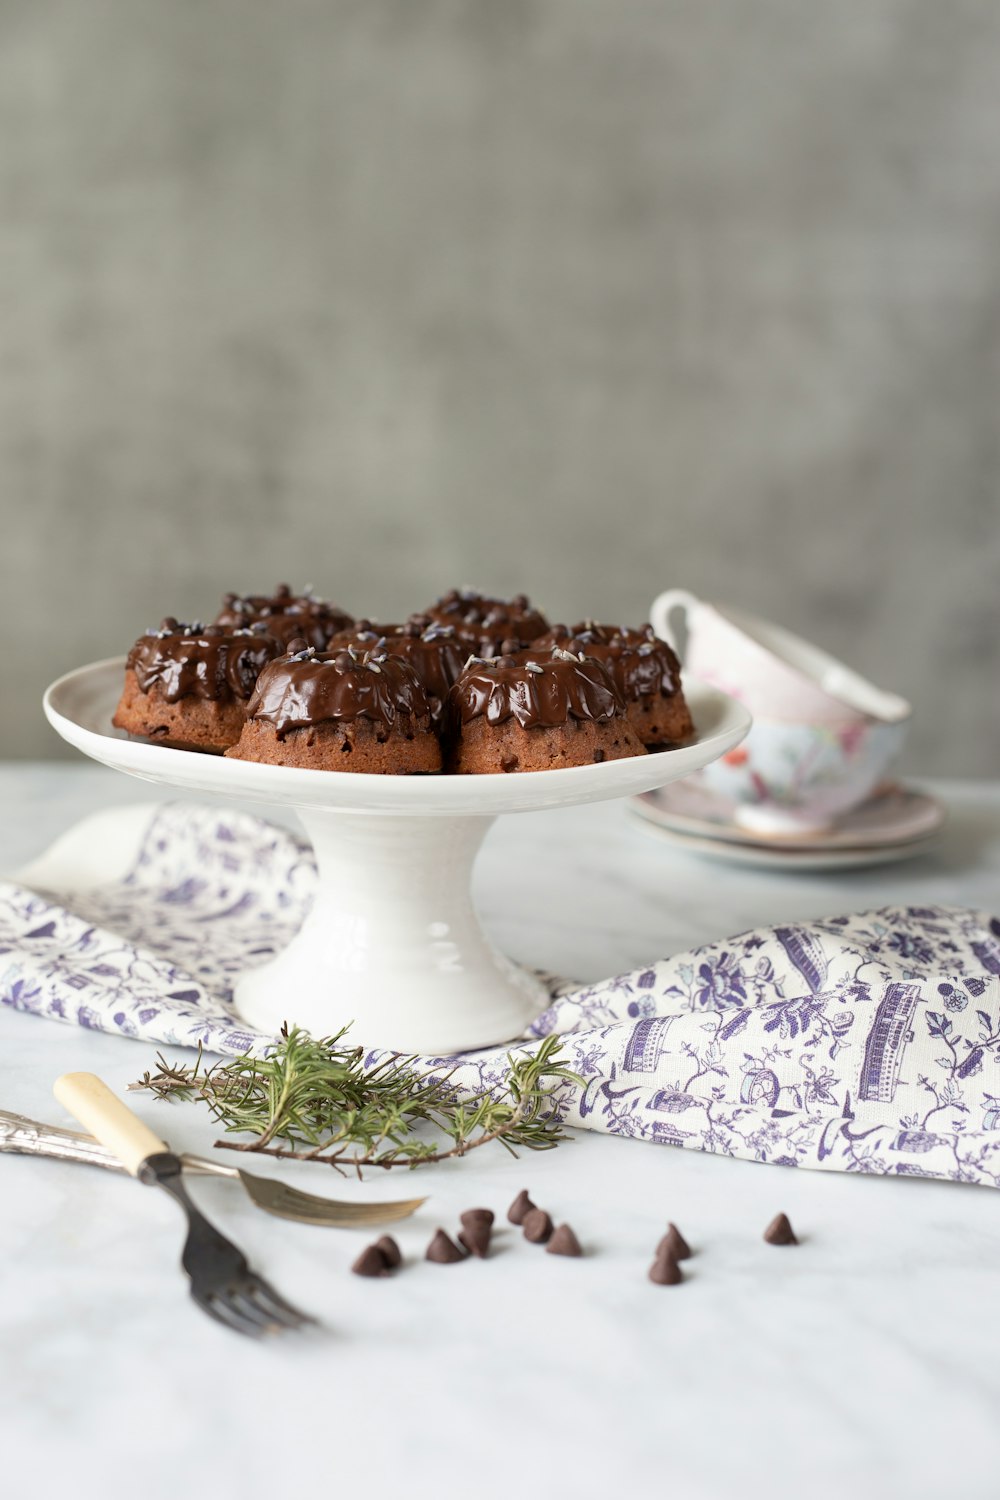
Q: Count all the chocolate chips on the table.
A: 11